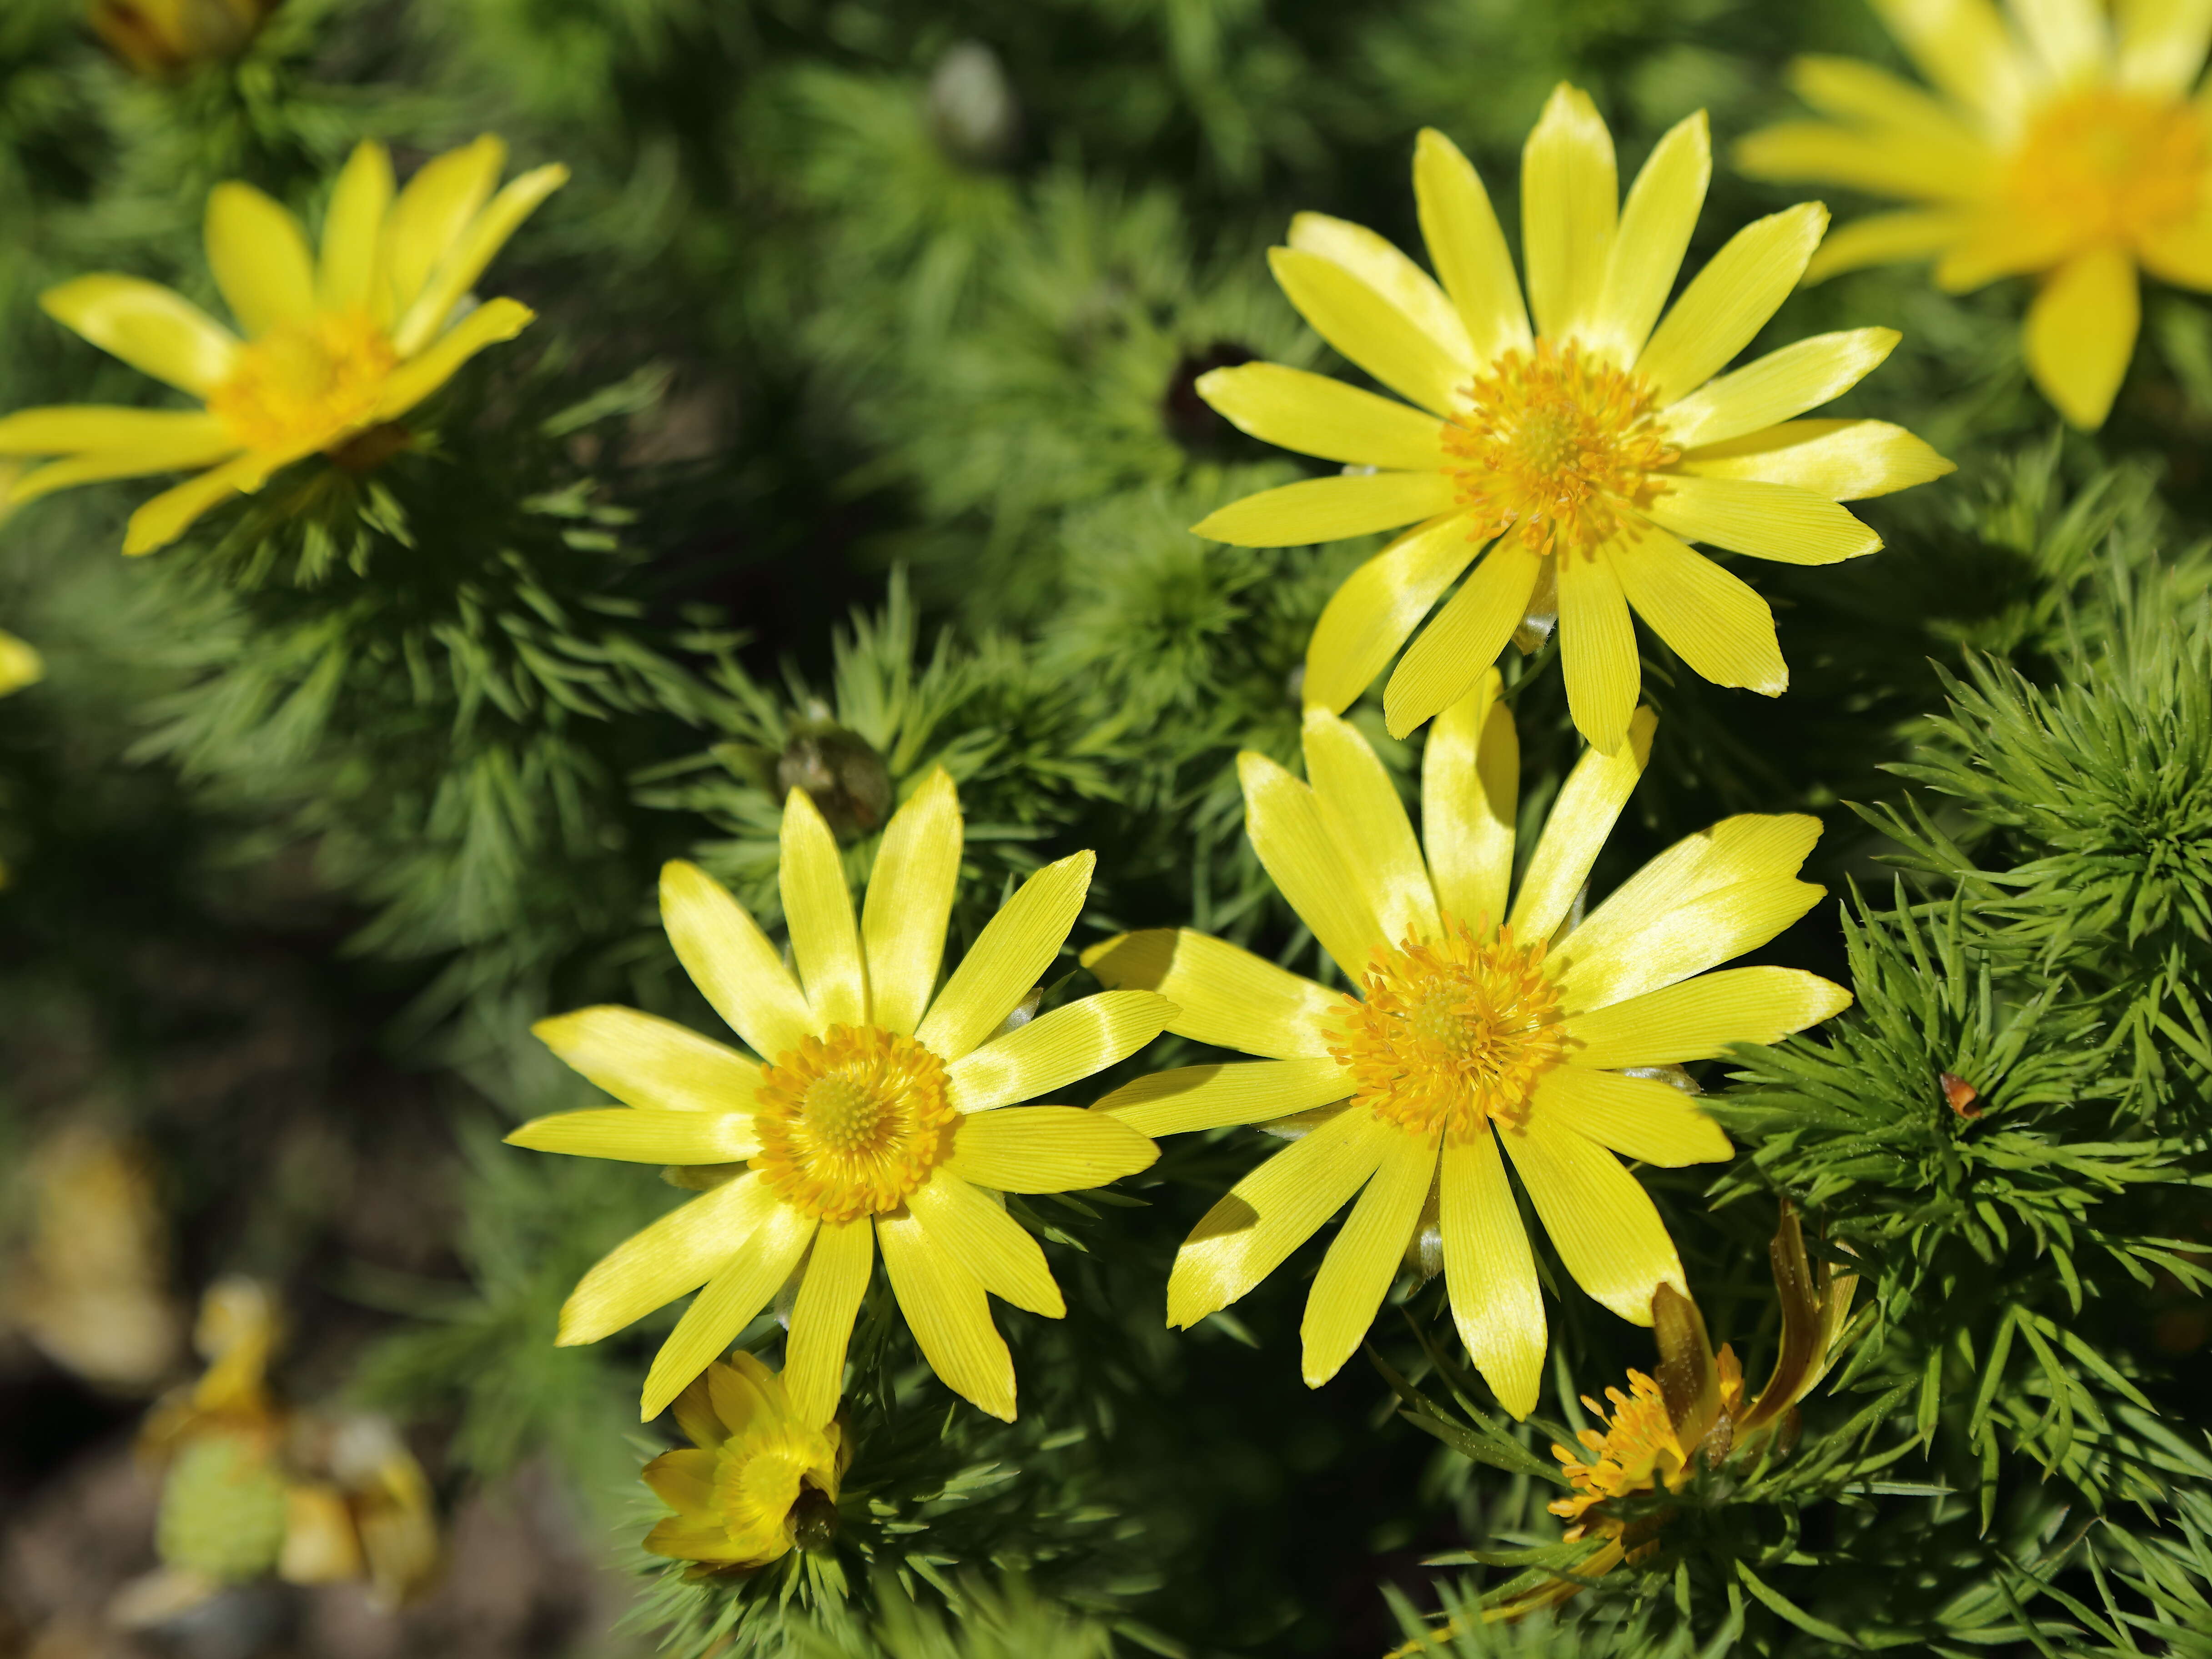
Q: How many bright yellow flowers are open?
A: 5